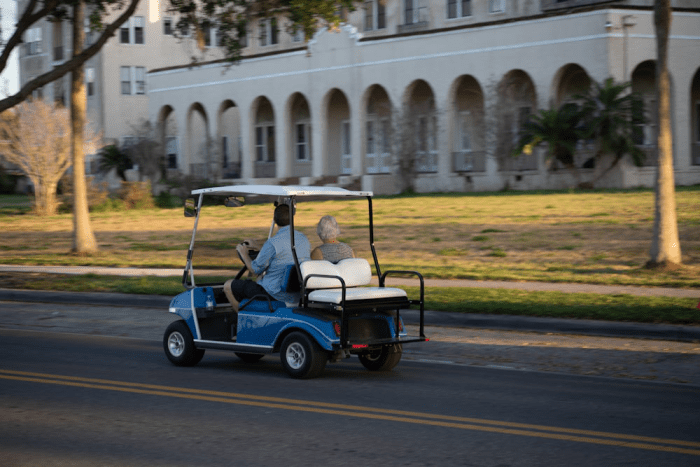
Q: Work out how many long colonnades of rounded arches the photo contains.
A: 1